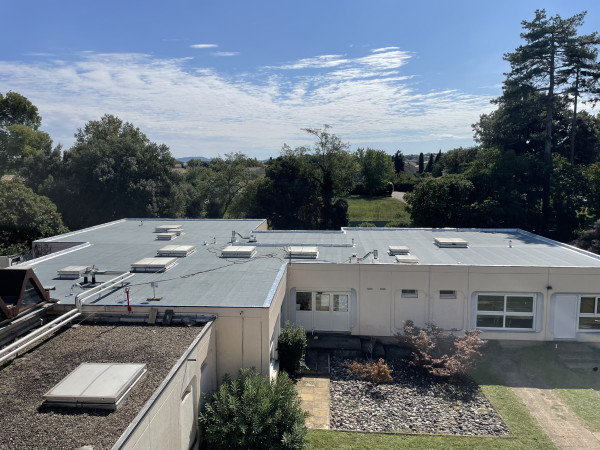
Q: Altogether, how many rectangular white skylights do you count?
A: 12